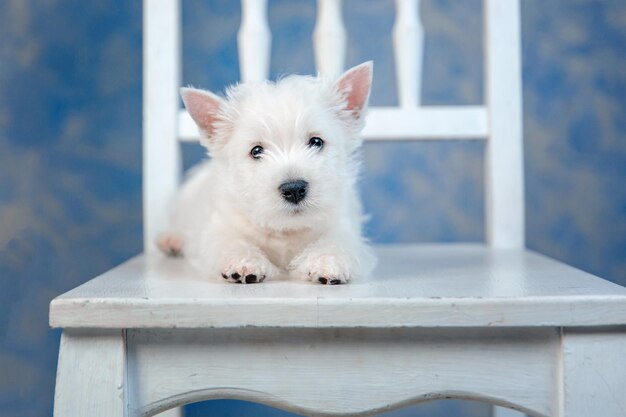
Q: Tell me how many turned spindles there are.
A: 3